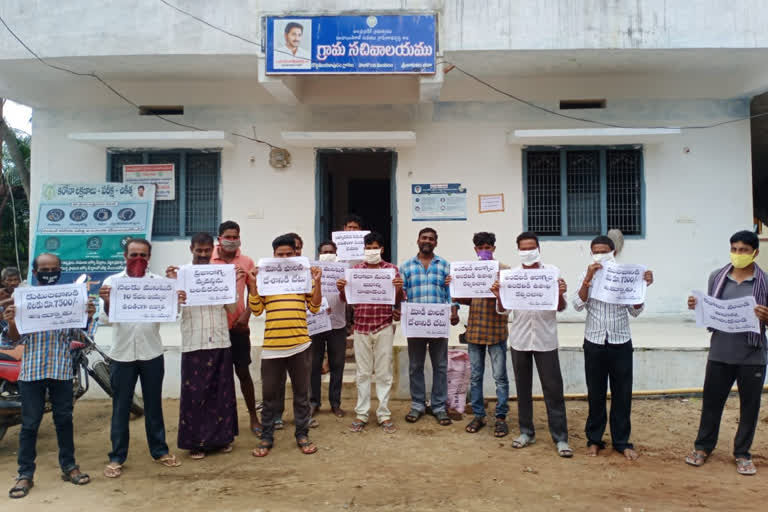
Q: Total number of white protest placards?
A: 13